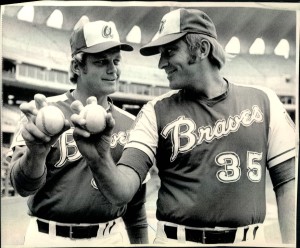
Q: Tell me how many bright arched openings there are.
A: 7